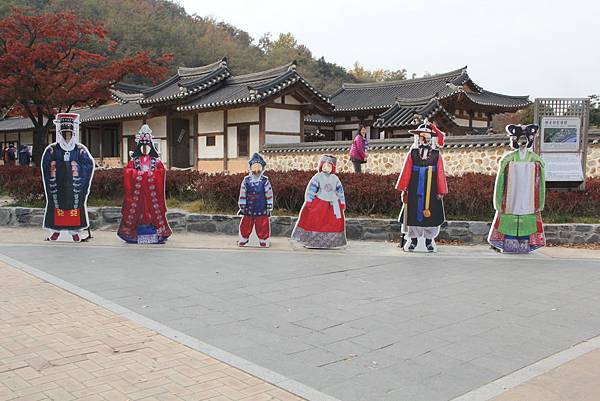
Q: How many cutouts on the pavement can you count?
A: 6